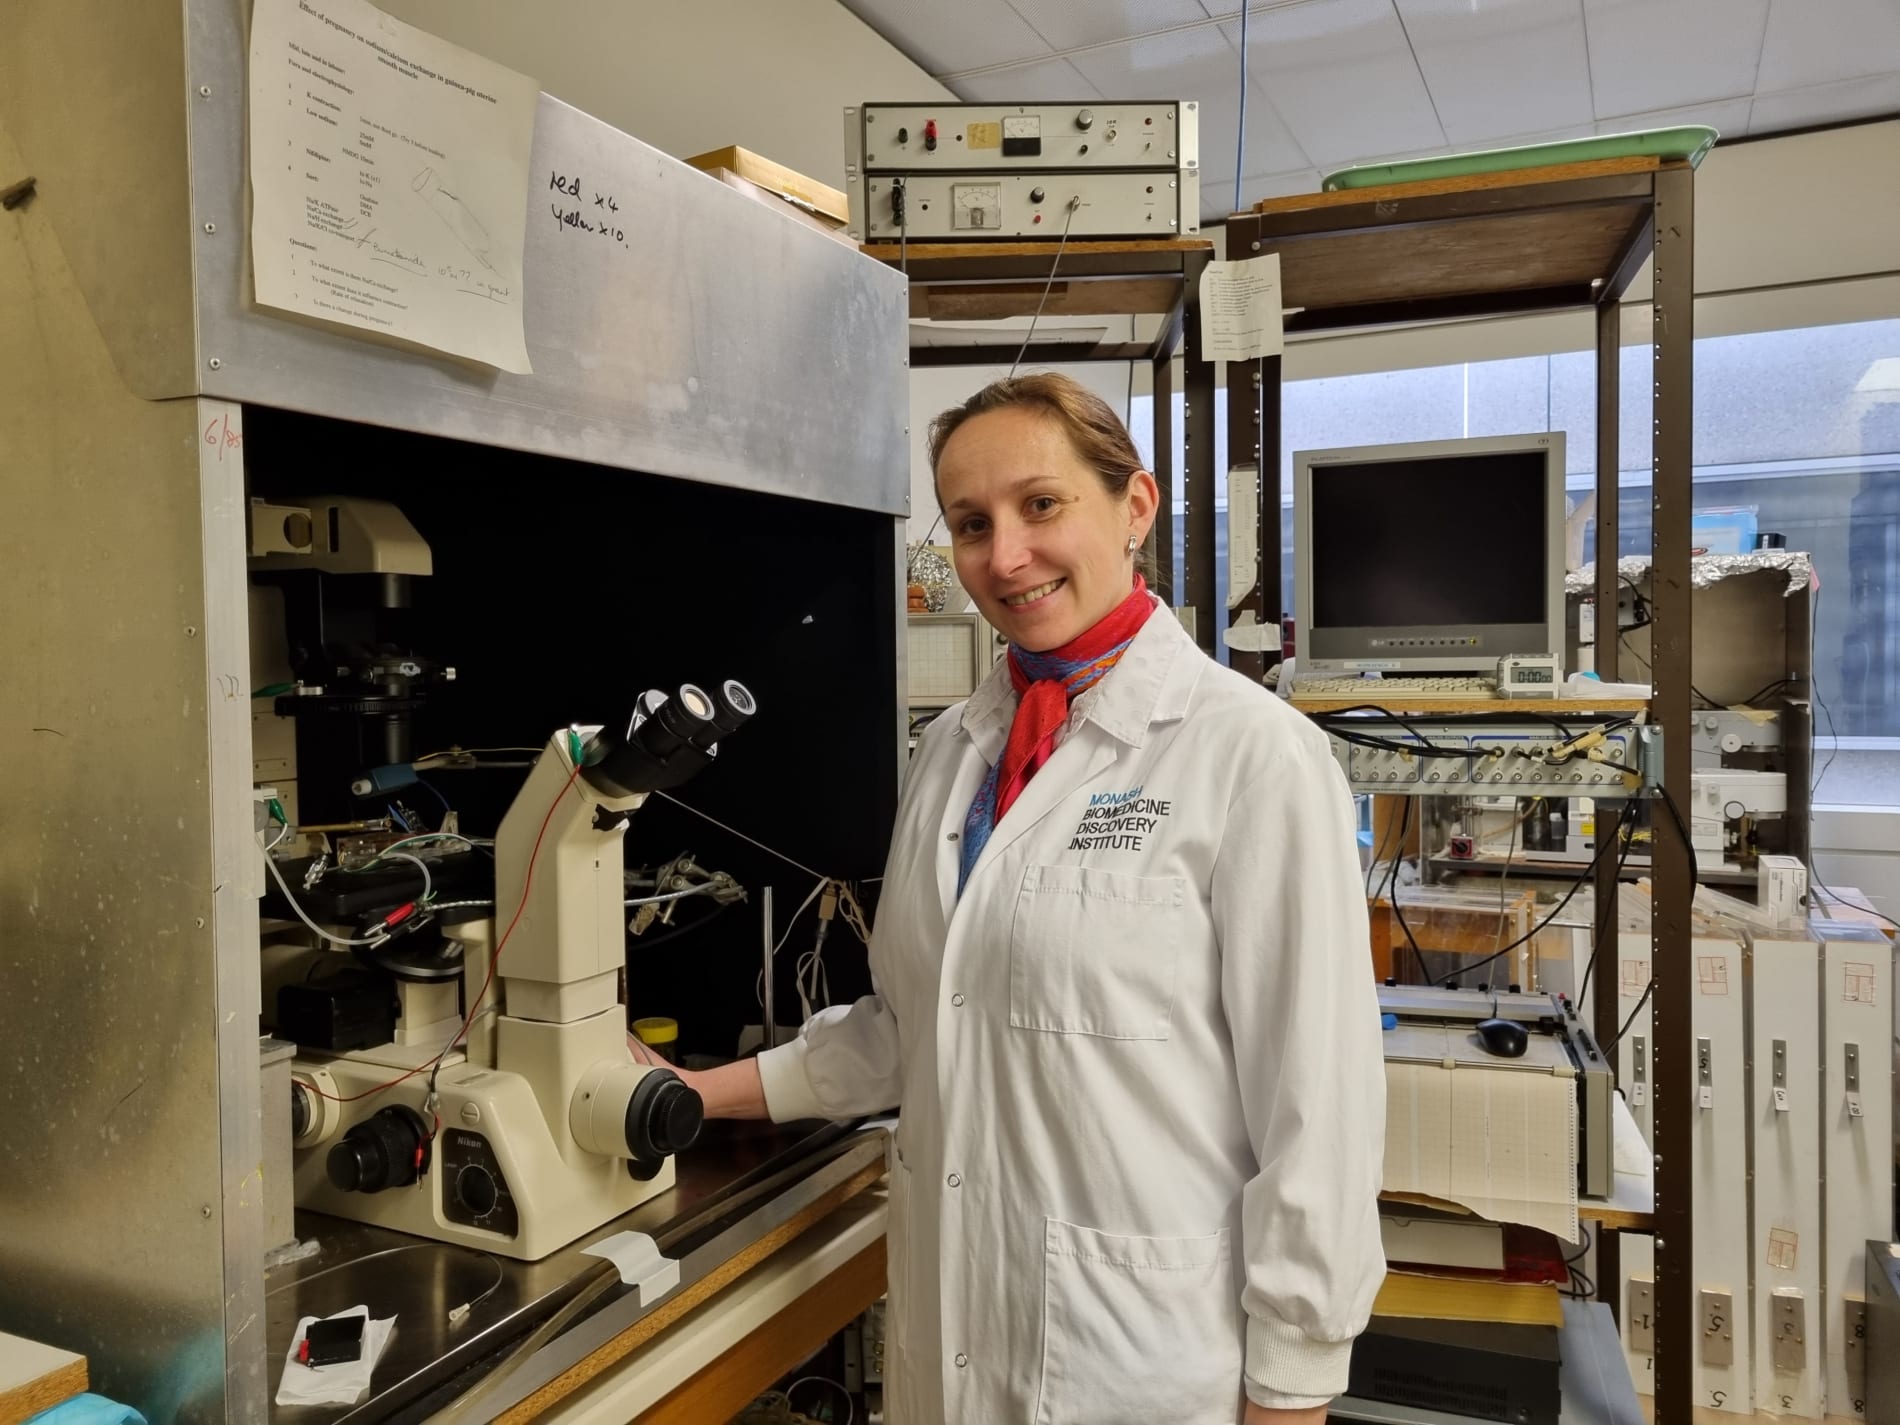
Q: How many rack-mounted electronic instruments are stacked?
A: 2